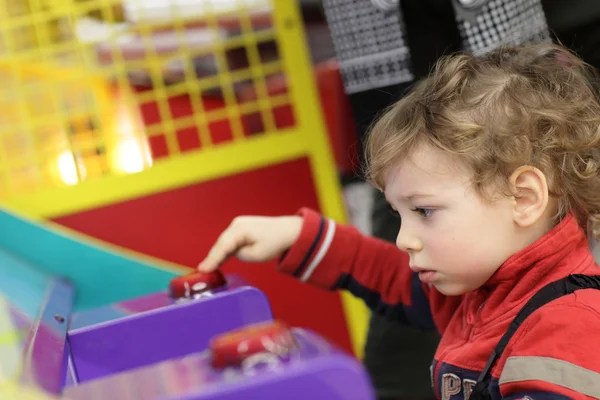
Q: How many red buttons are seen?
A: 2